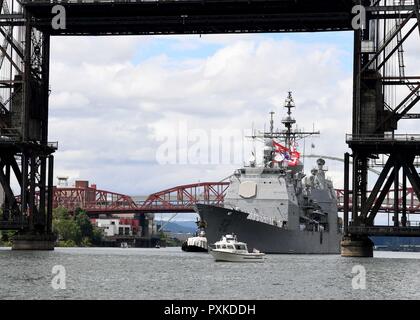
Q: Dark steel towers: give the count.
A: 2